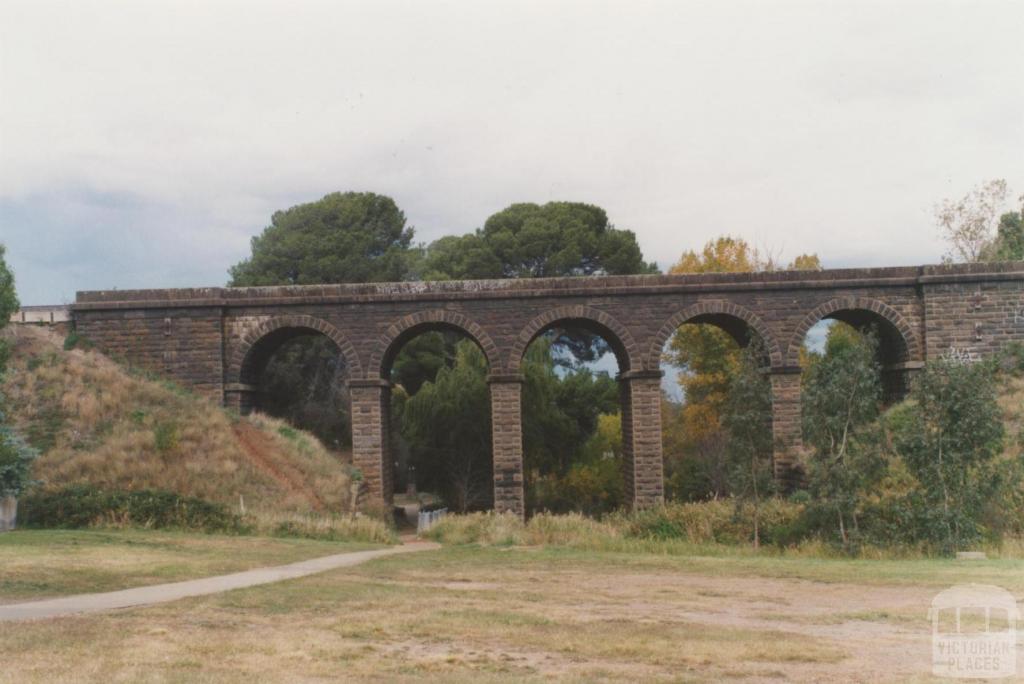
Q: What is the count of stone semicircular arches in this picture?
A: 5